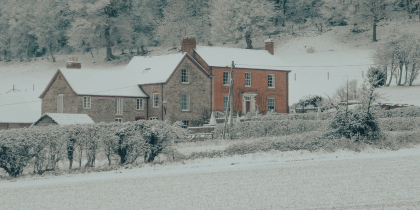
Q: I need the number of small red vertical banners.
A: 0